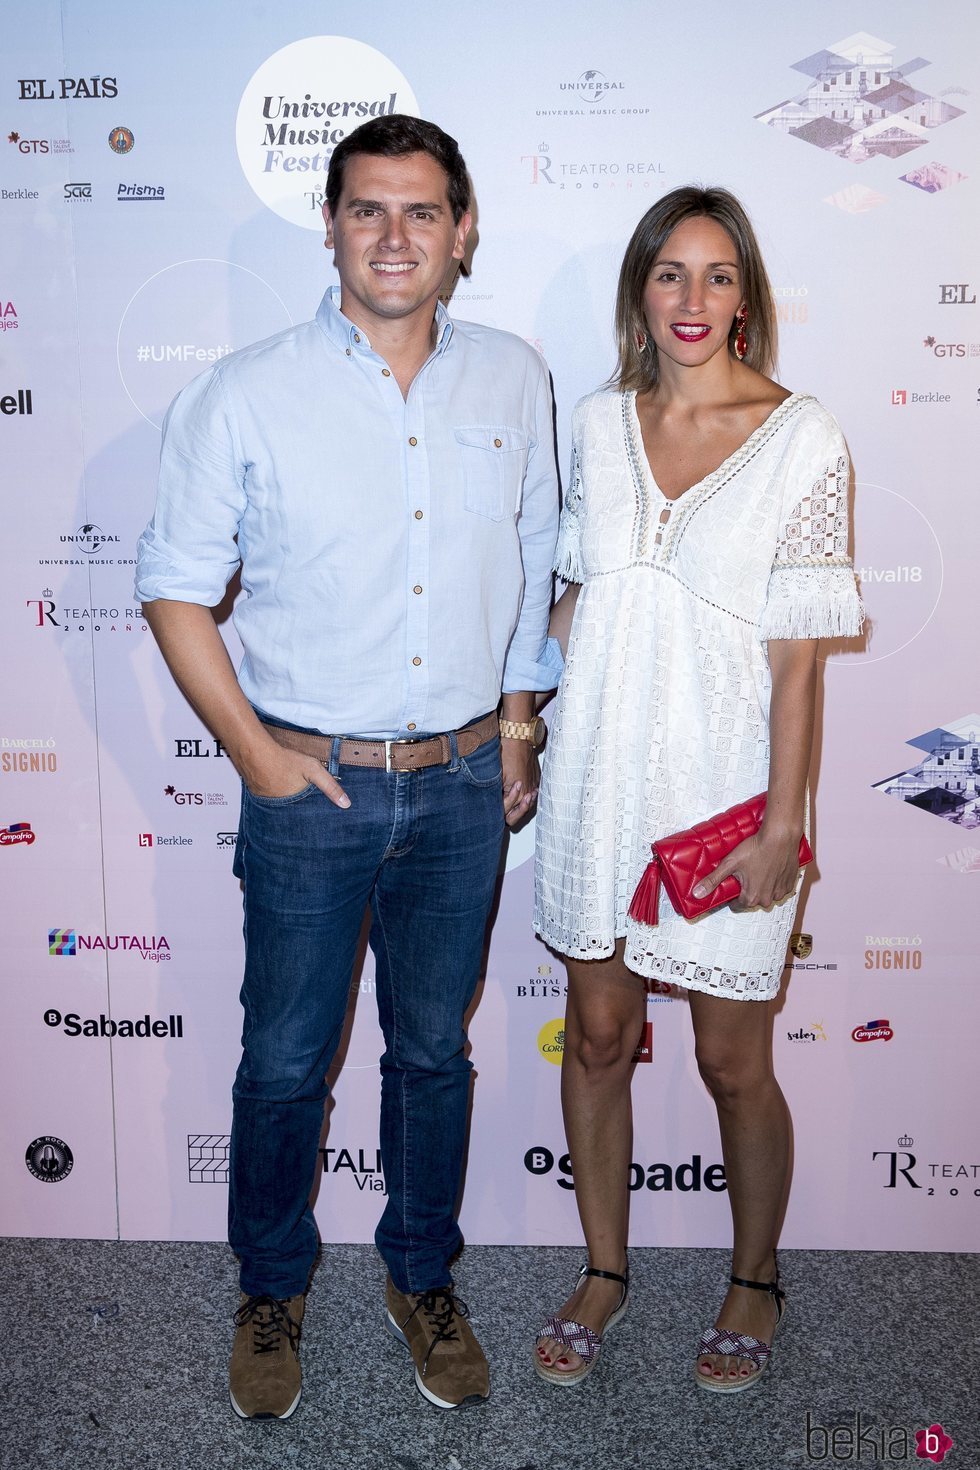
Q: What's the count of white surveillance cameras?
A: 0